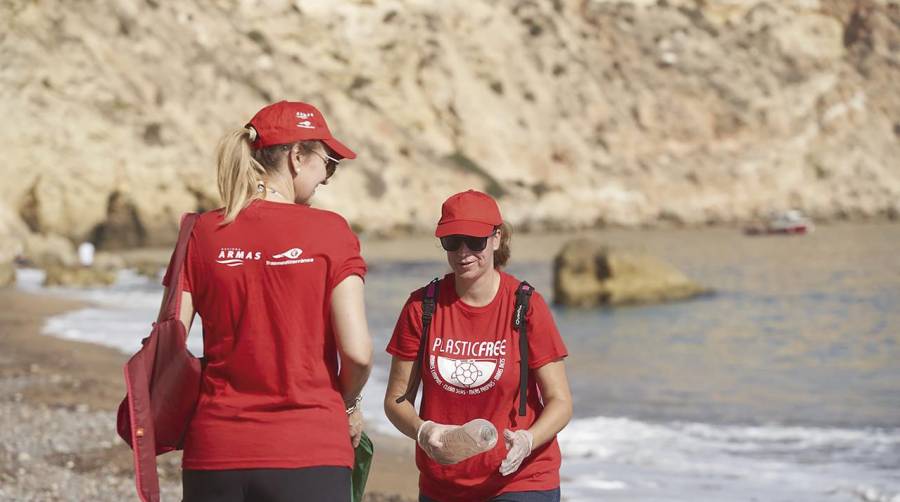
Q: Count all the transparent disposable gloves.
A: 2